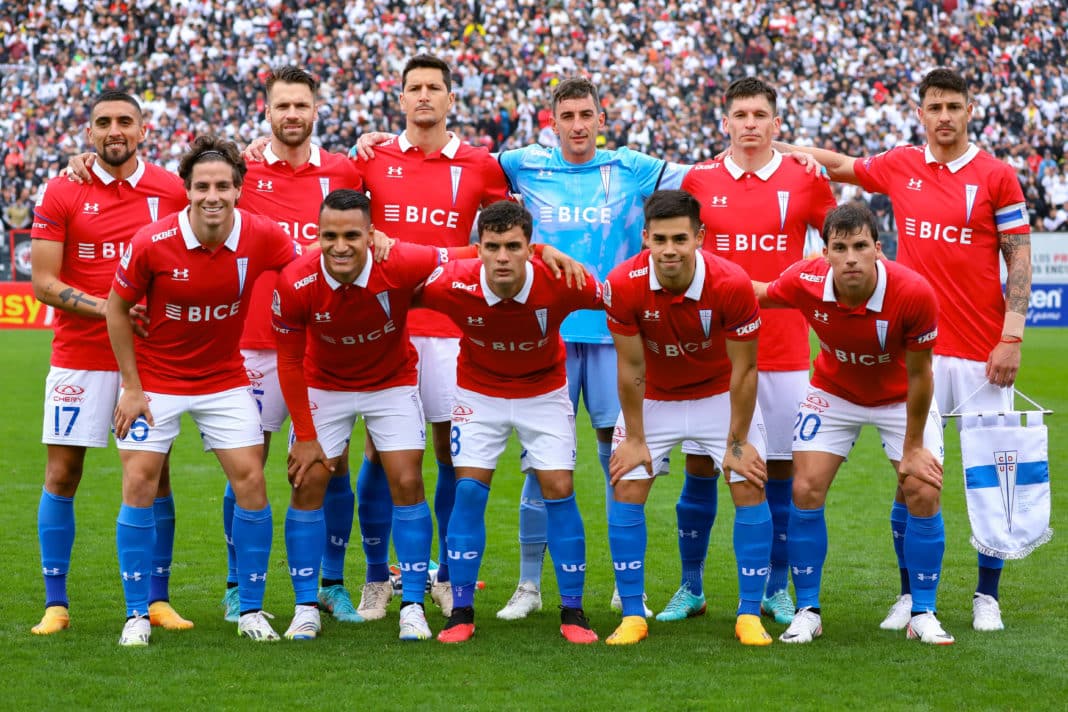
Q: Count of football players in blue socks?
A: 11